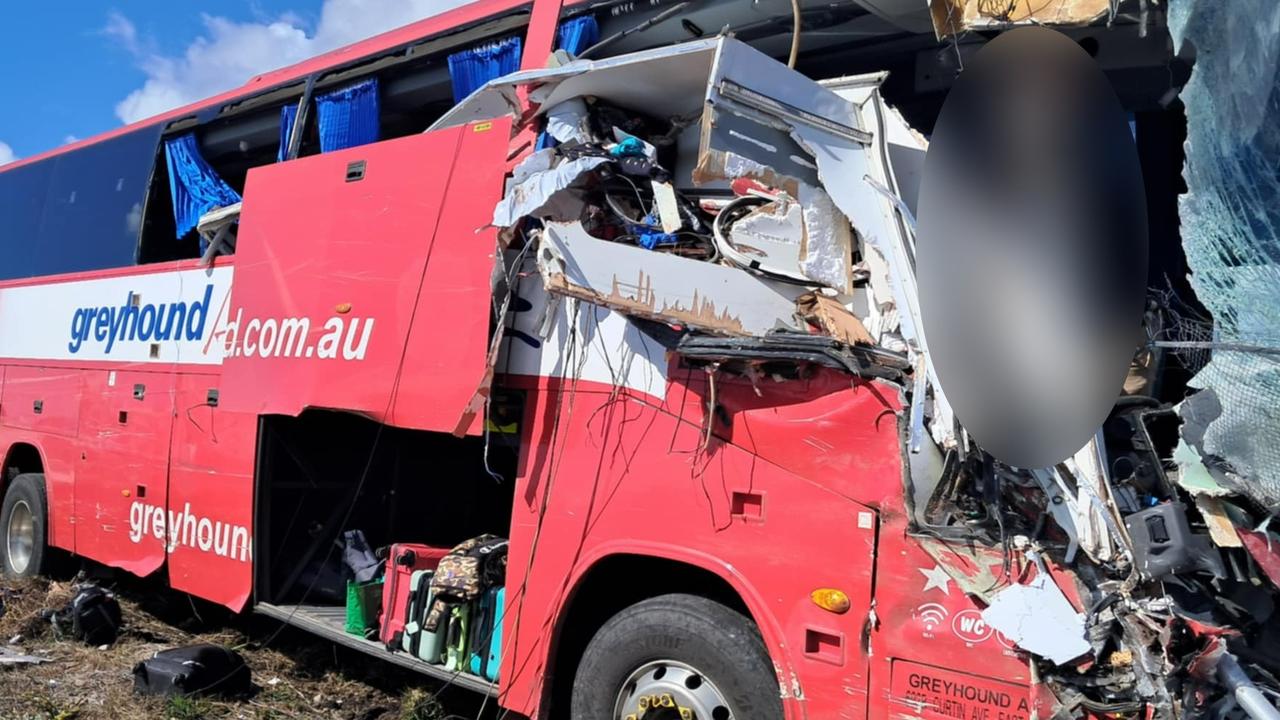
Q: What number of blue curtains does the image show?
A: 5